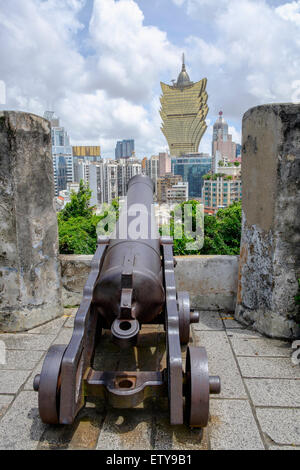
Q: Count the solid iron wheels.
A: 3